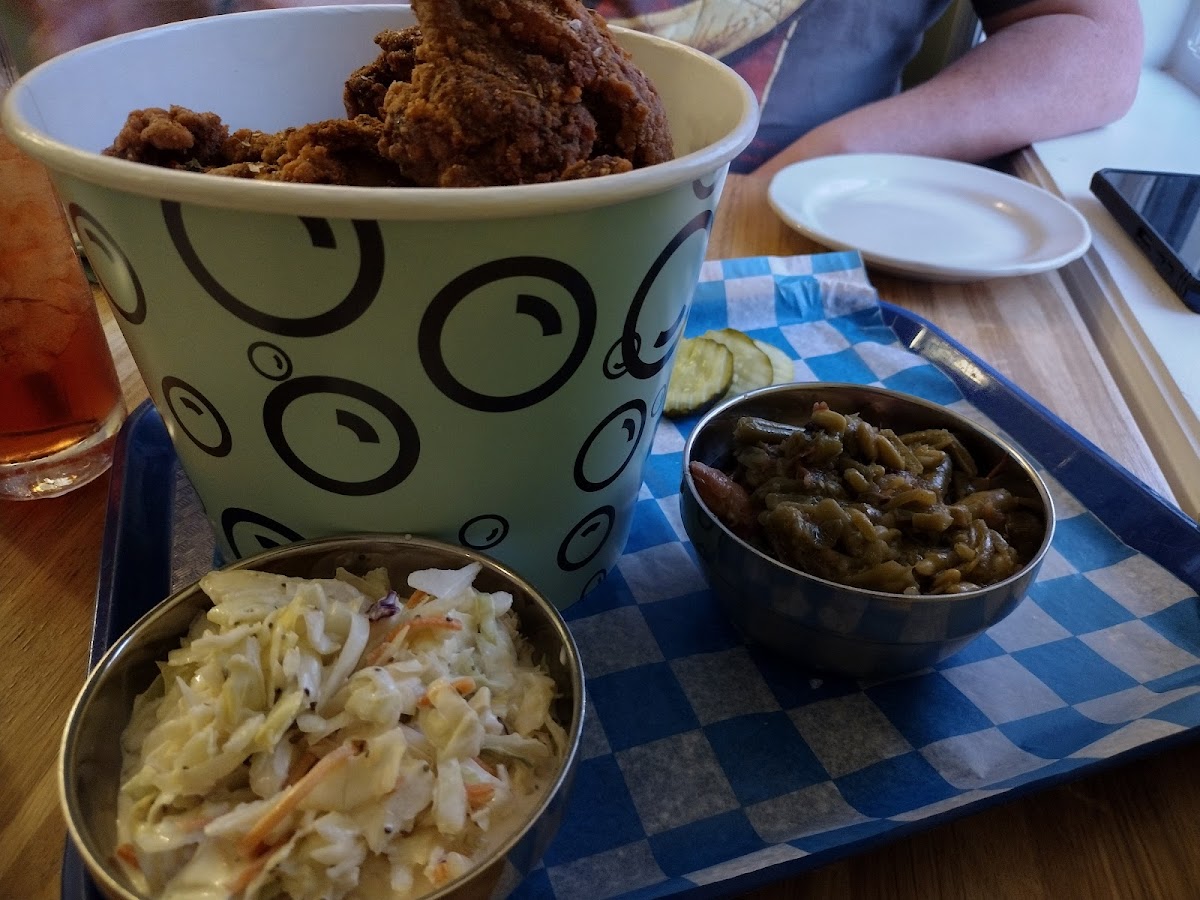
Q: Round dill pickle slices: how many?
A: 3